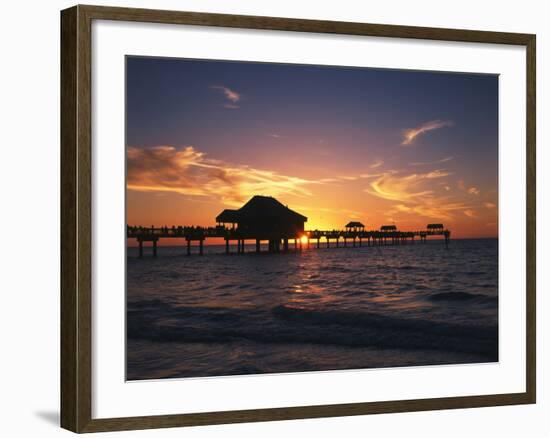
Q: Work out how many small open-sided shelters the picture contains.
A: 3